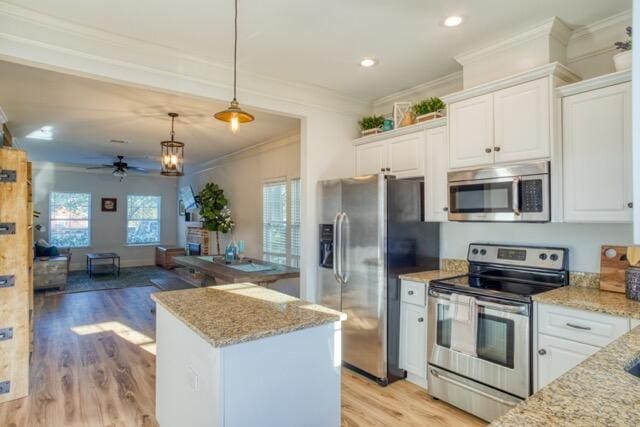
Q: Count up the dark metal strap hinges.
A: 5